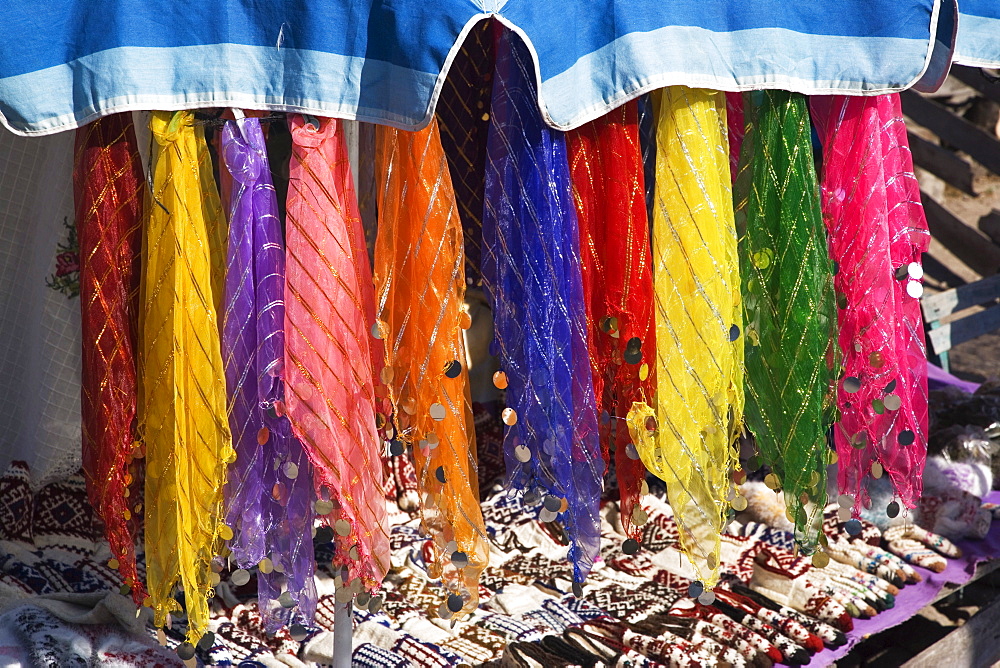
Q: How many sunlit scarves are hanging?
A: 10